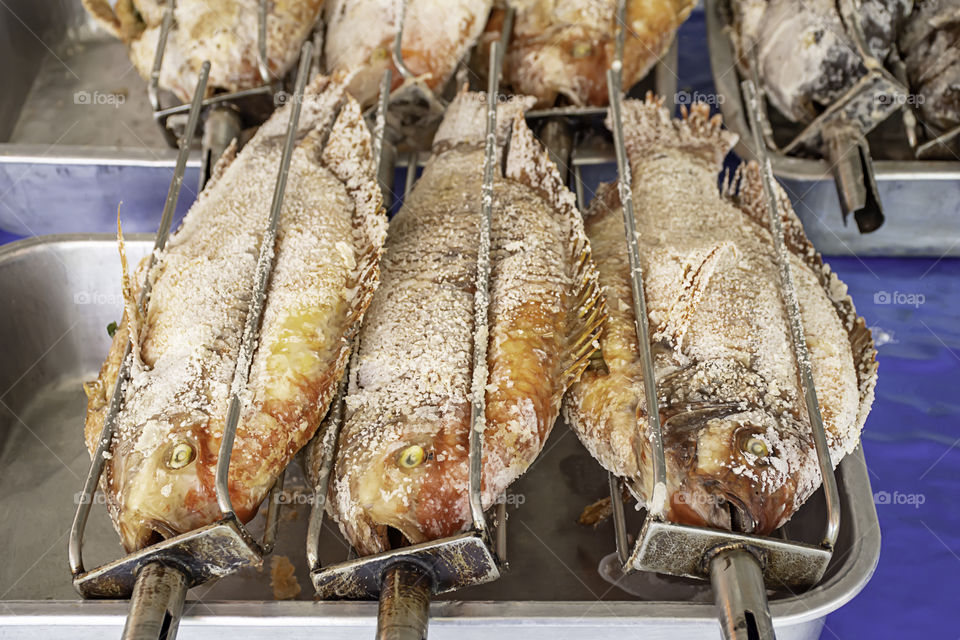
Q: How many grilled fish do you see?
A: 8